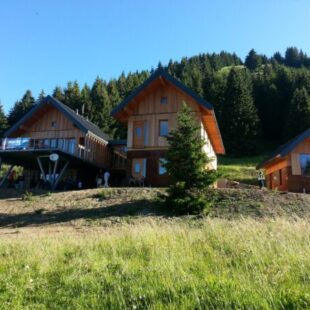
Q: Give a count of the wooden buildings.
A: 3